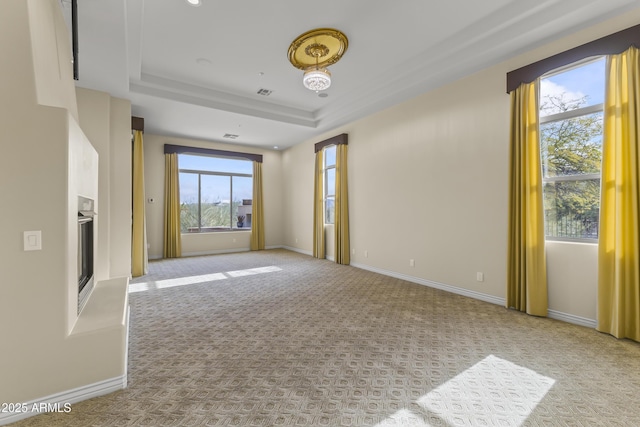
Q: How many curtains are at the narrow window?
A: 2